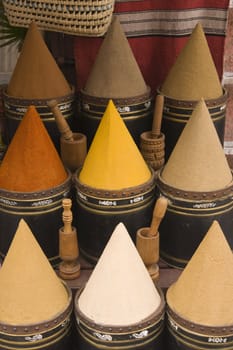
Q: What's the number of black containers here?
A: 9